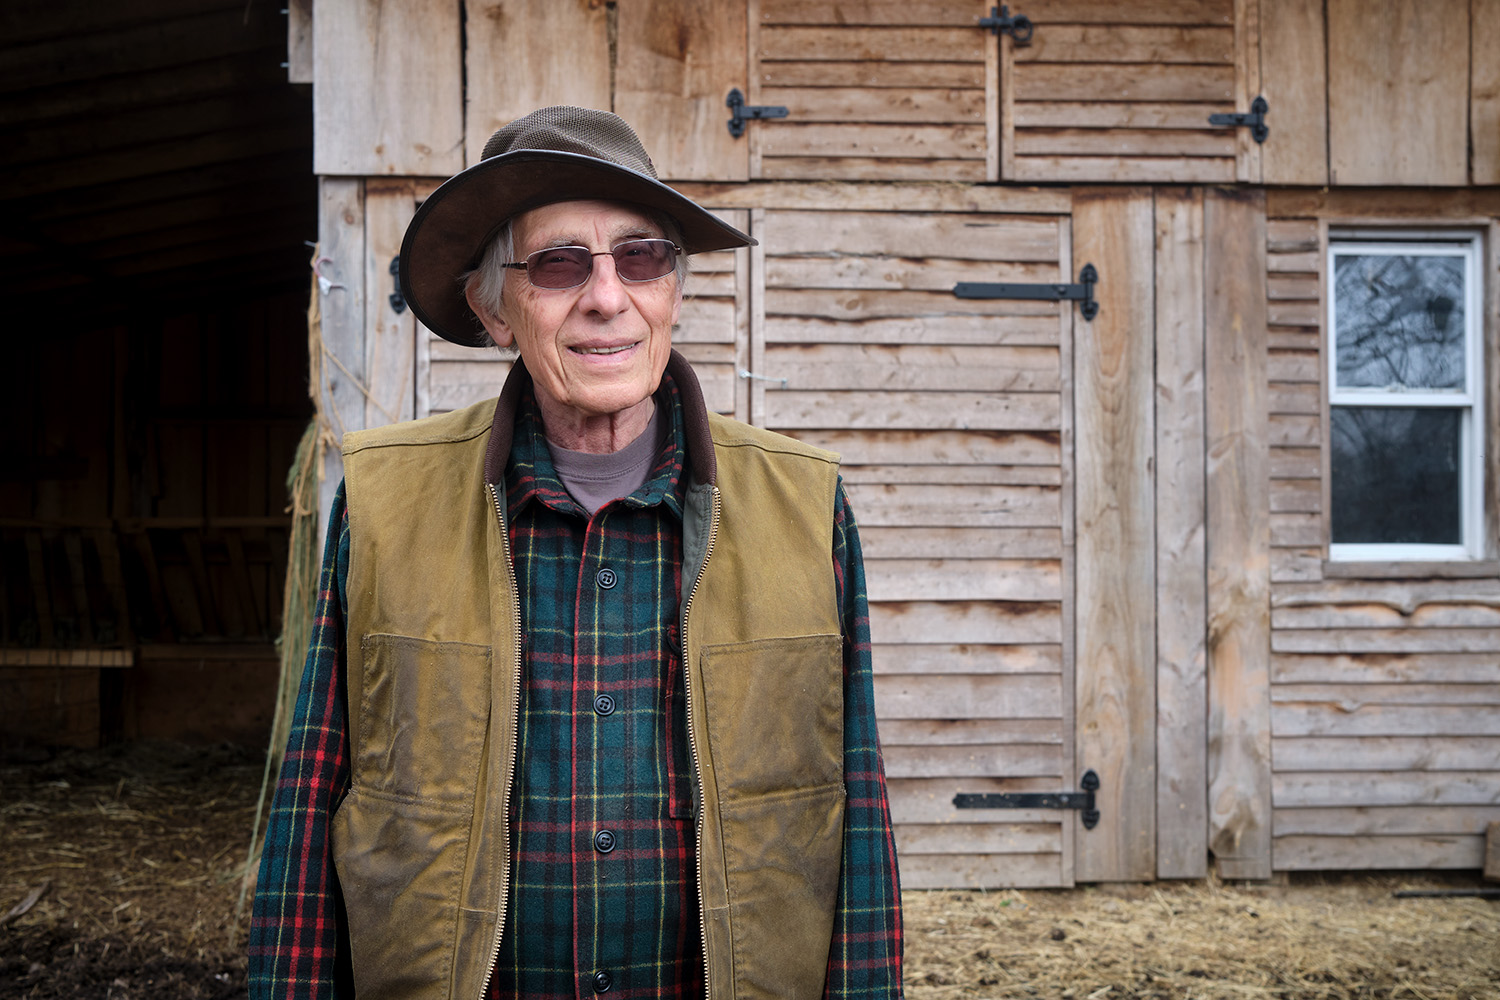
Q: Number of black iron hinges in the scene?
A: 5